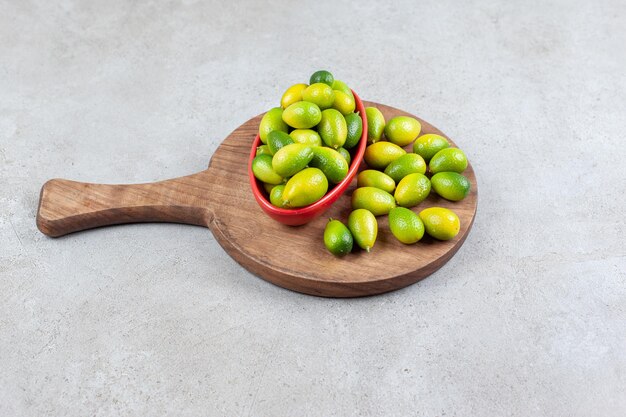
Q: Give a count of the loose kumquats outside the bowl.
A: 14